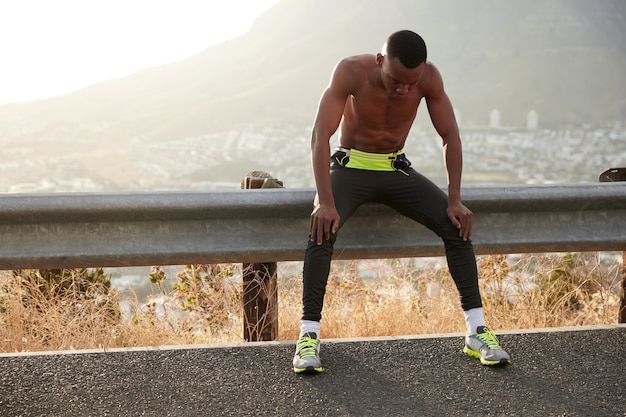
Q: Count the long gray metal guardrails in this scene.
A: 1